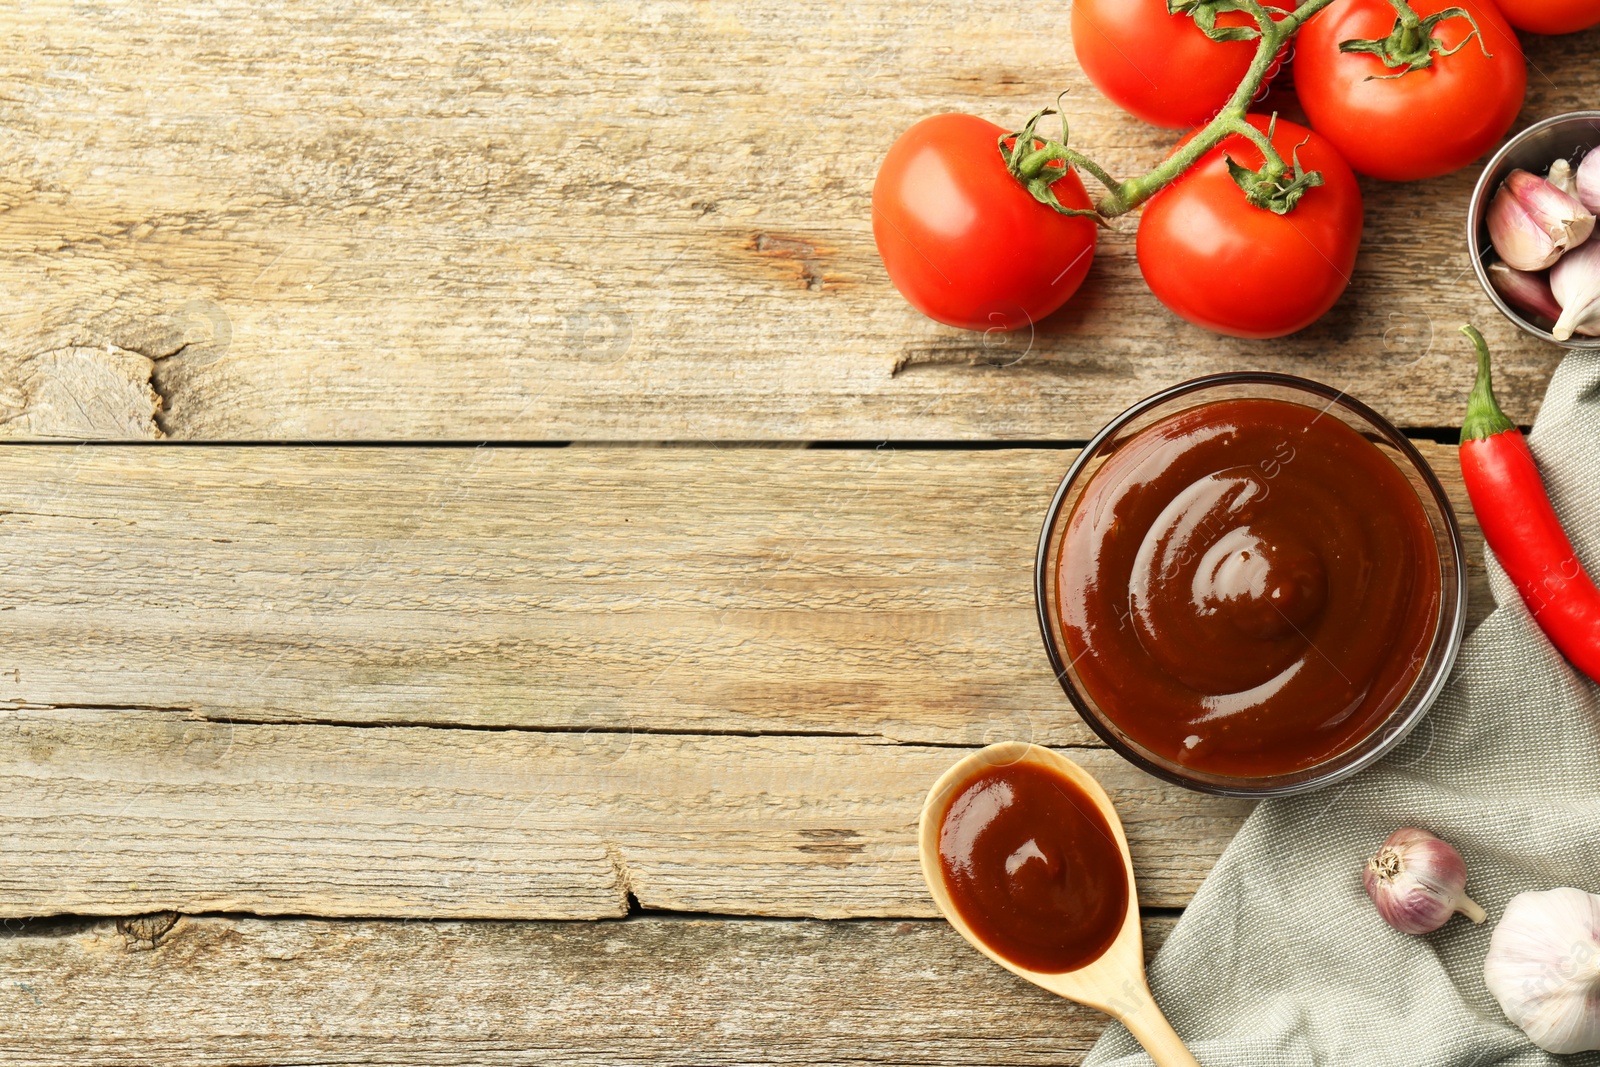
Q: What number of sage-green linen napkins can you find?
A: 1